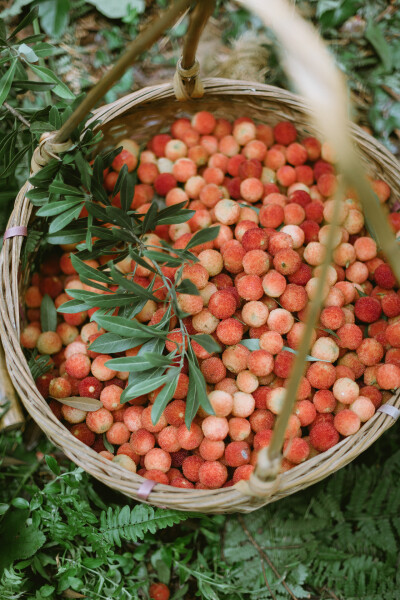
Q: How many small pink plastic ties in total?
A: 3